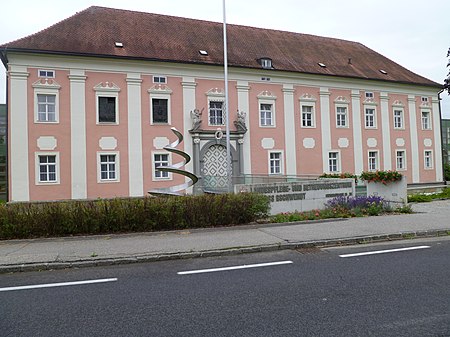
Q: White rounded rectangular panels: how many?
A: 9